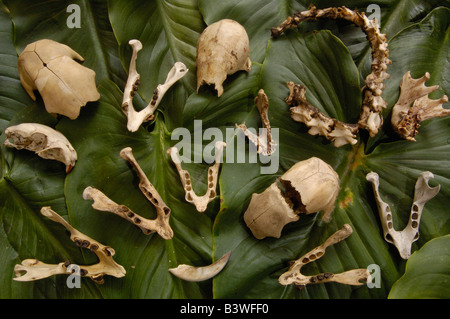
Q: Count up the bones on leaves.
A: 14